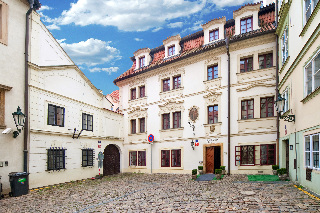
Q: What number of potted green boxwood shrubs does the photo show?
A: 6